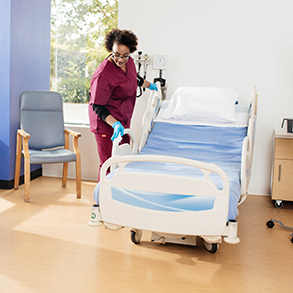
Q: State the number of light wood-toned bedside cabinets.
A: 1